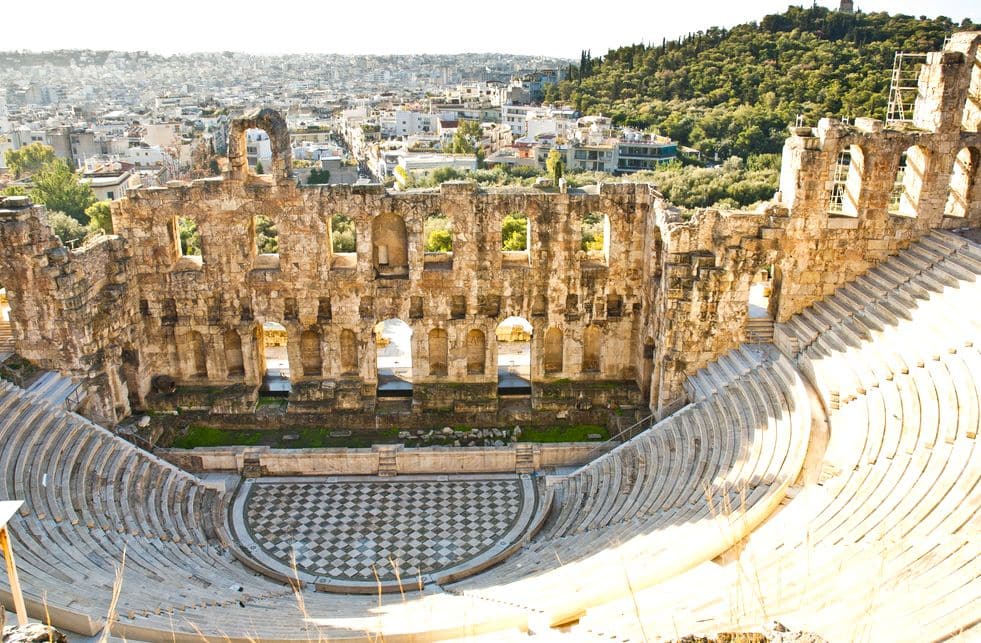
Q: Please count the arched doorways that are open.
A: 3